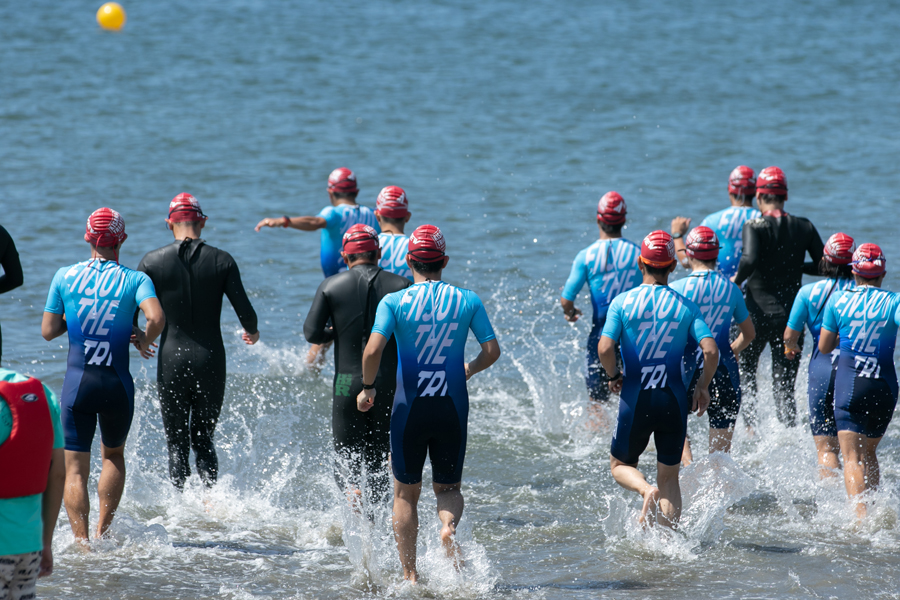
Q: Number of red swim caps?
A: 13